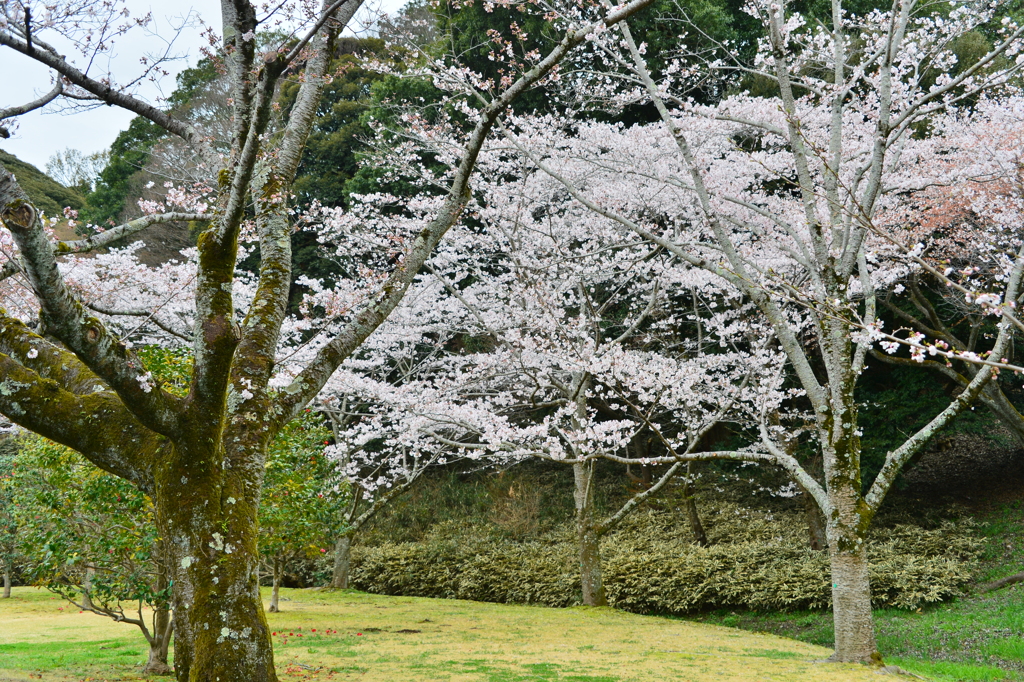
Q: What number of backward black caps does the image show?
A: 0